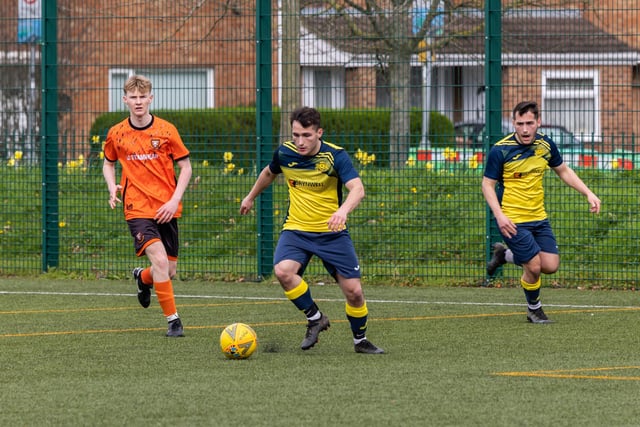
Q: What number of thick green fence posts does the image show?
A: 3